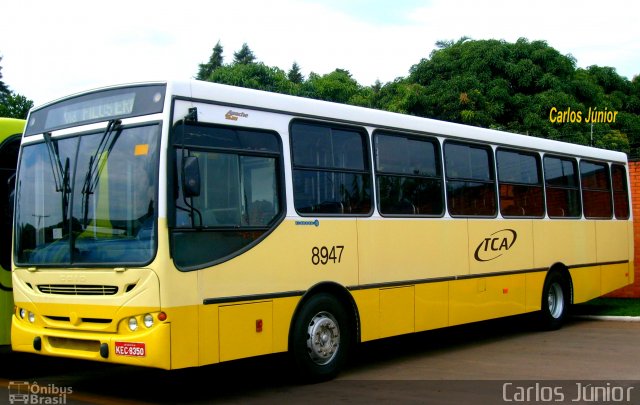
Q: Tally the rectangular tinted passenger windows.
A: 7